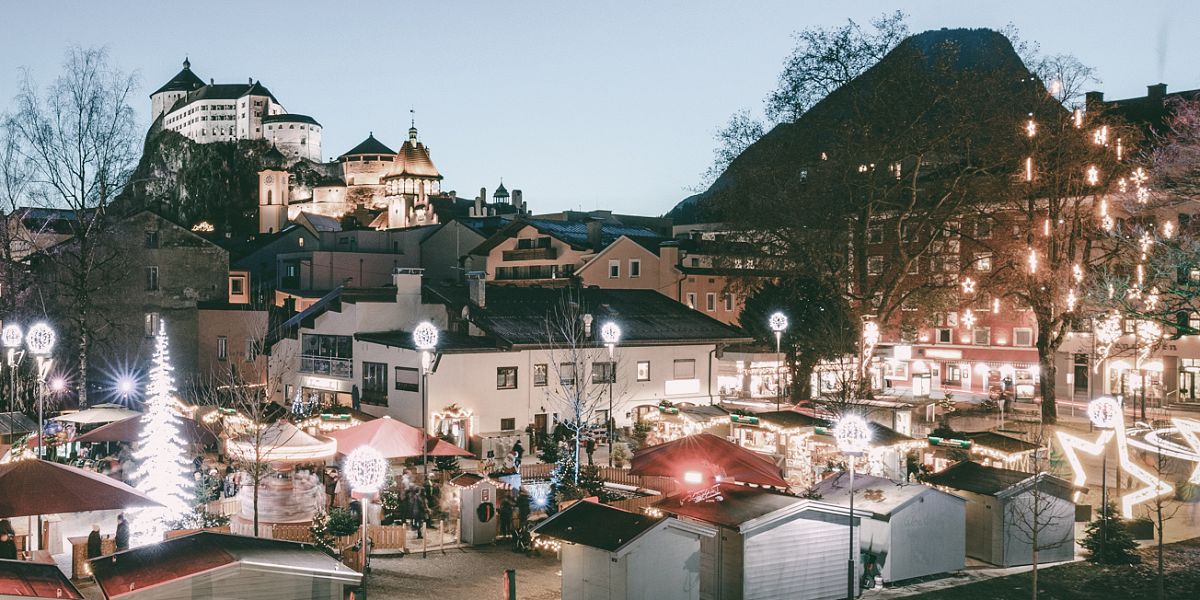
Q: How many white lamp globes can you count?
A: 8